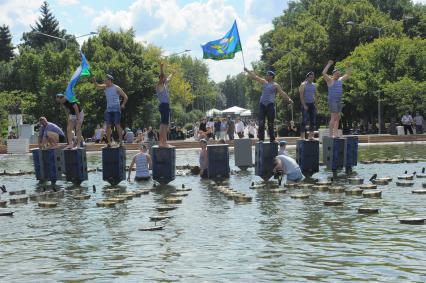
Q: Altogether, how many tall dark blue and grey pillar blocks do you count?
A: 11